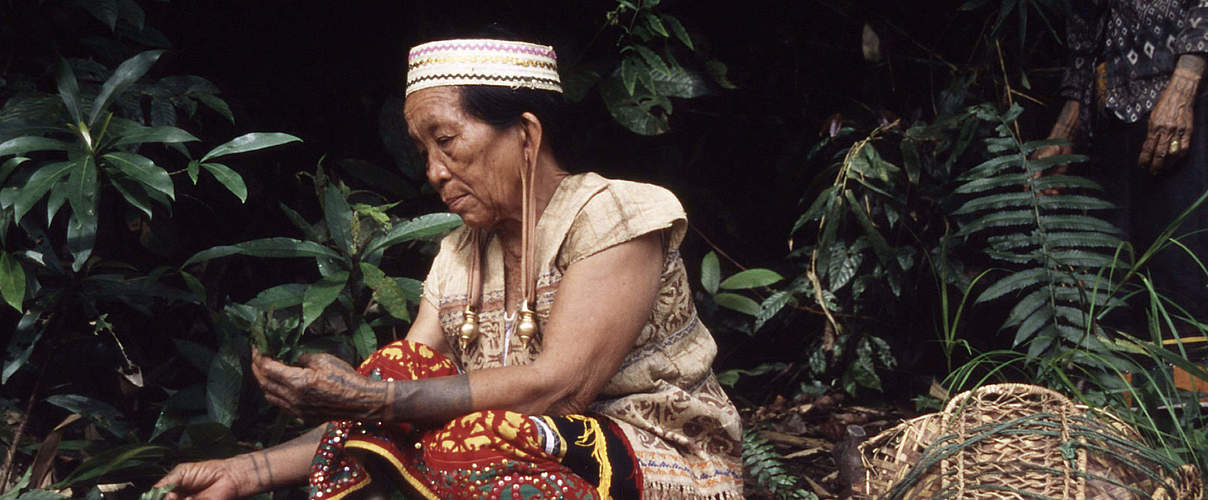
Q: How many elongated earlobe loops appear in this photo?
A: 2